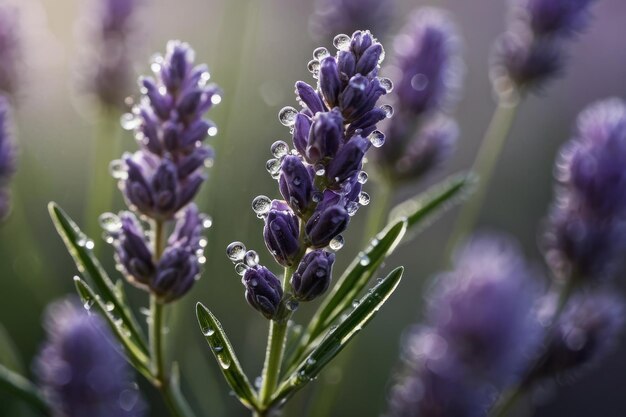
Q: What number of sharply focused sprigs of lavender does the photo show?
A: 2